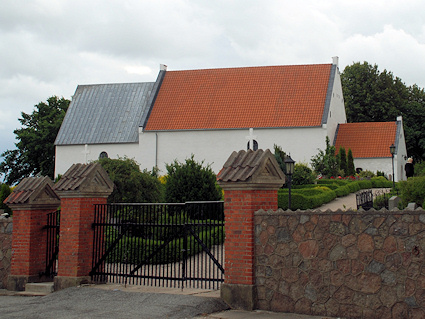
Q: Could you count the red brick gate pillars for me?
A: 3